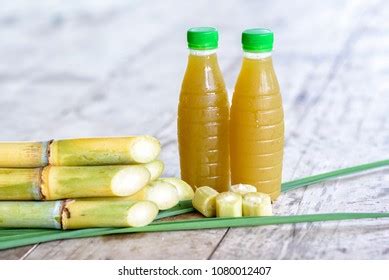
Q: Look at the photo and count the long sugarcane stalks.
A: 6